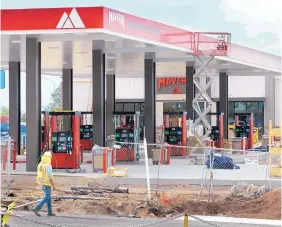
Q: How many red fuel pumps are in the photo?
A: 6